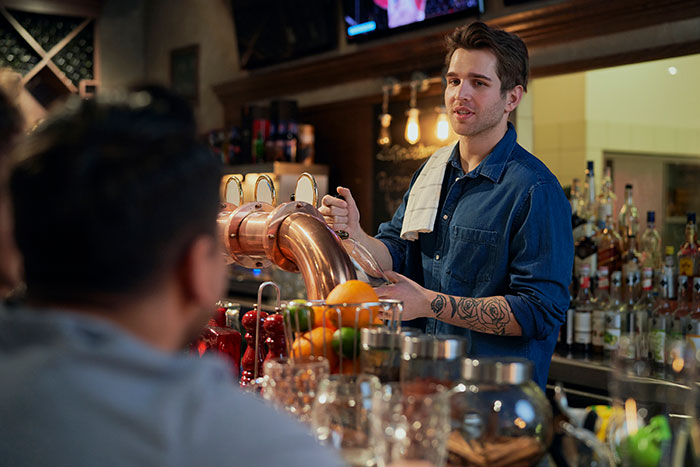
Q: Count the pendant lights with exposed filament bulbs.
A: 3